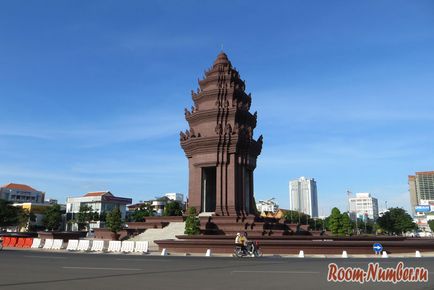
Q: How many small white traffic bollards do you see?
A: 6